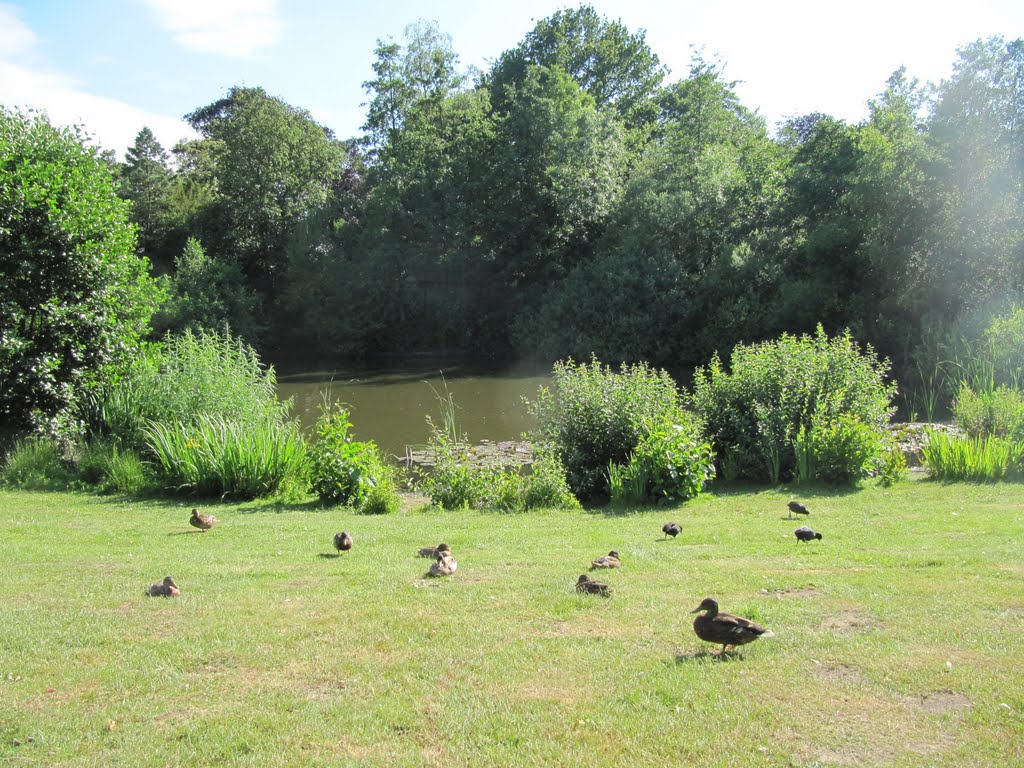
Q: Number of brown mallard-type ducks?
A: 8